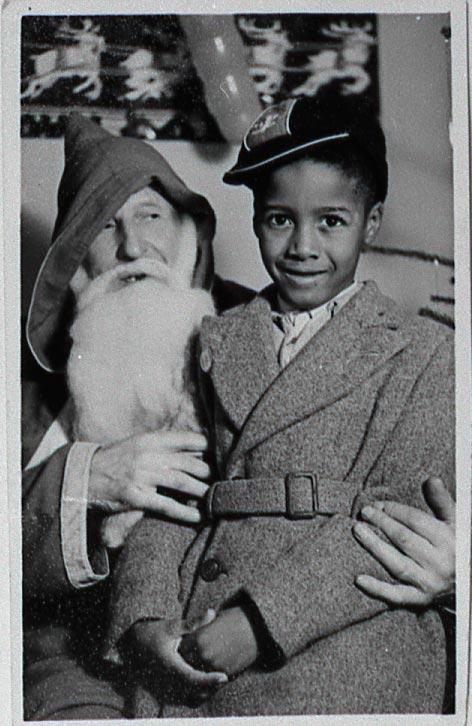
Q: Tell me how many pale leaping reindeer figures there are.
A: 4